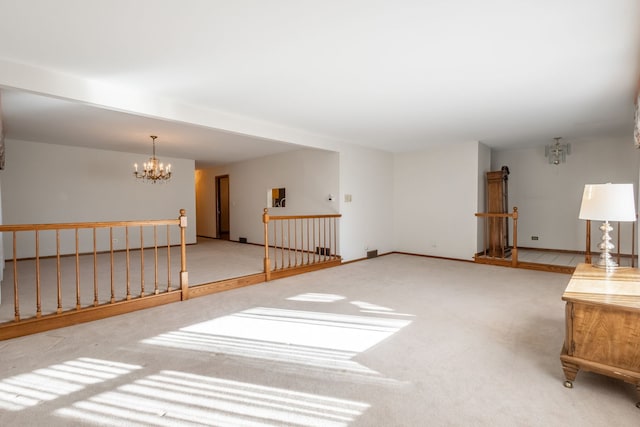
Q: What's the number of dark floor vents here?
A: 3